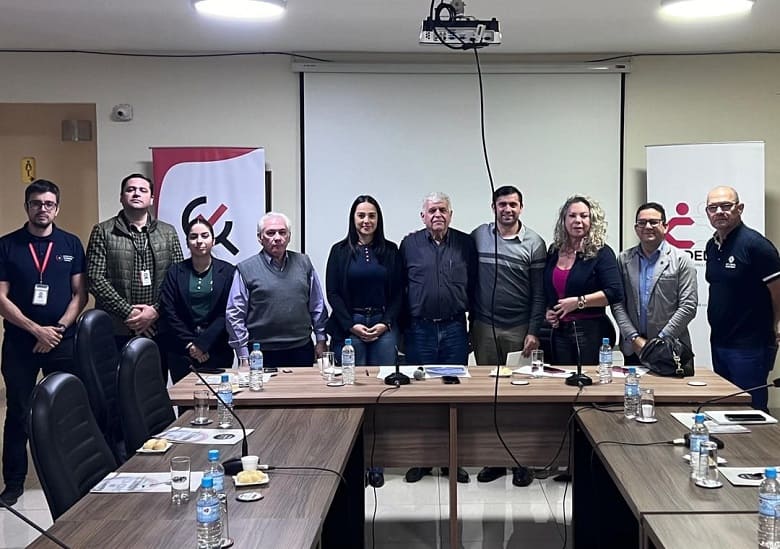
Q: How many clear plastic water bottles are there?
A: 9